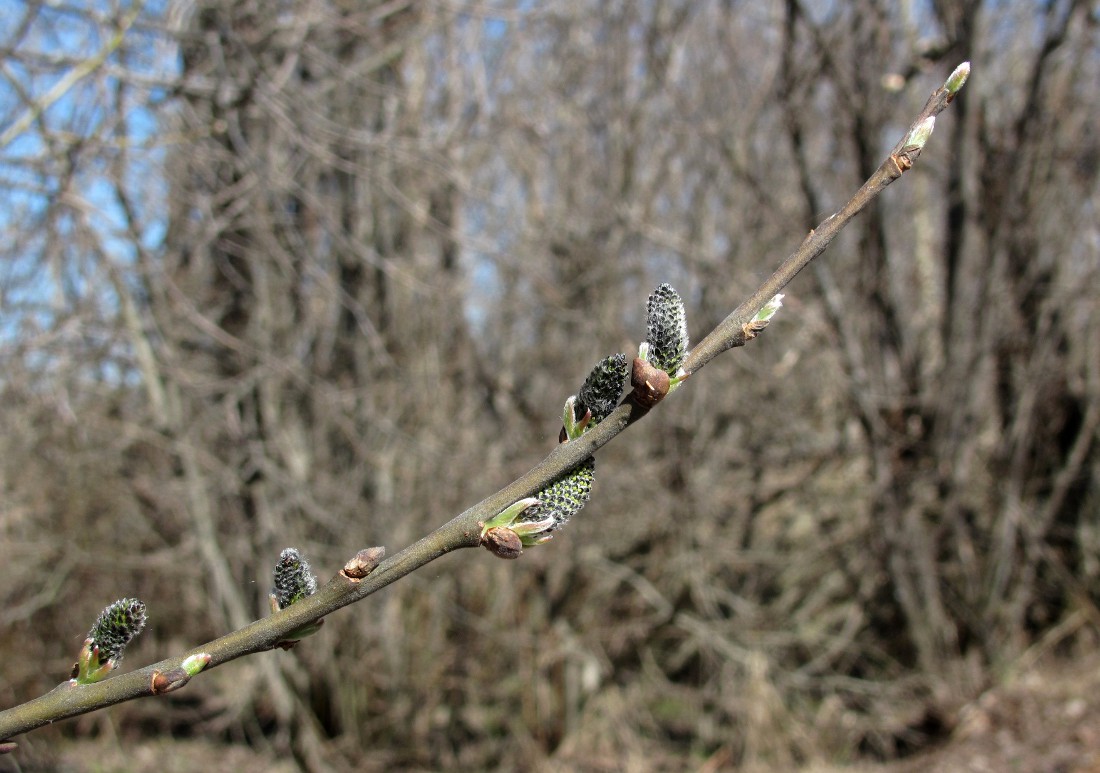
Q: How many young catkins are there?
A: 5